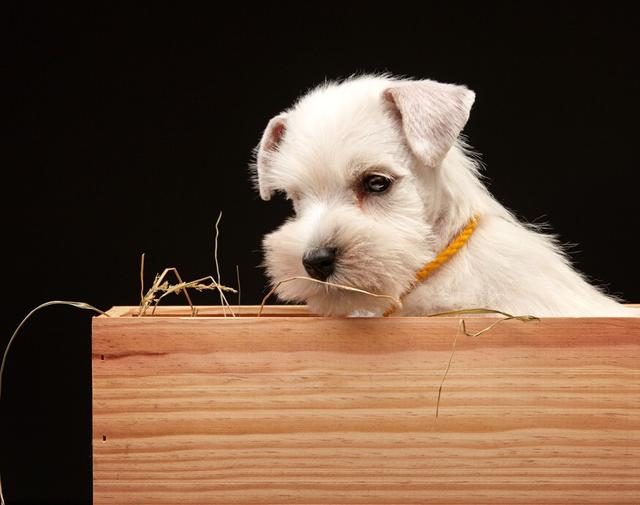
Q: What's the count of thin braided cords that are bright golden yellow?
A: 1